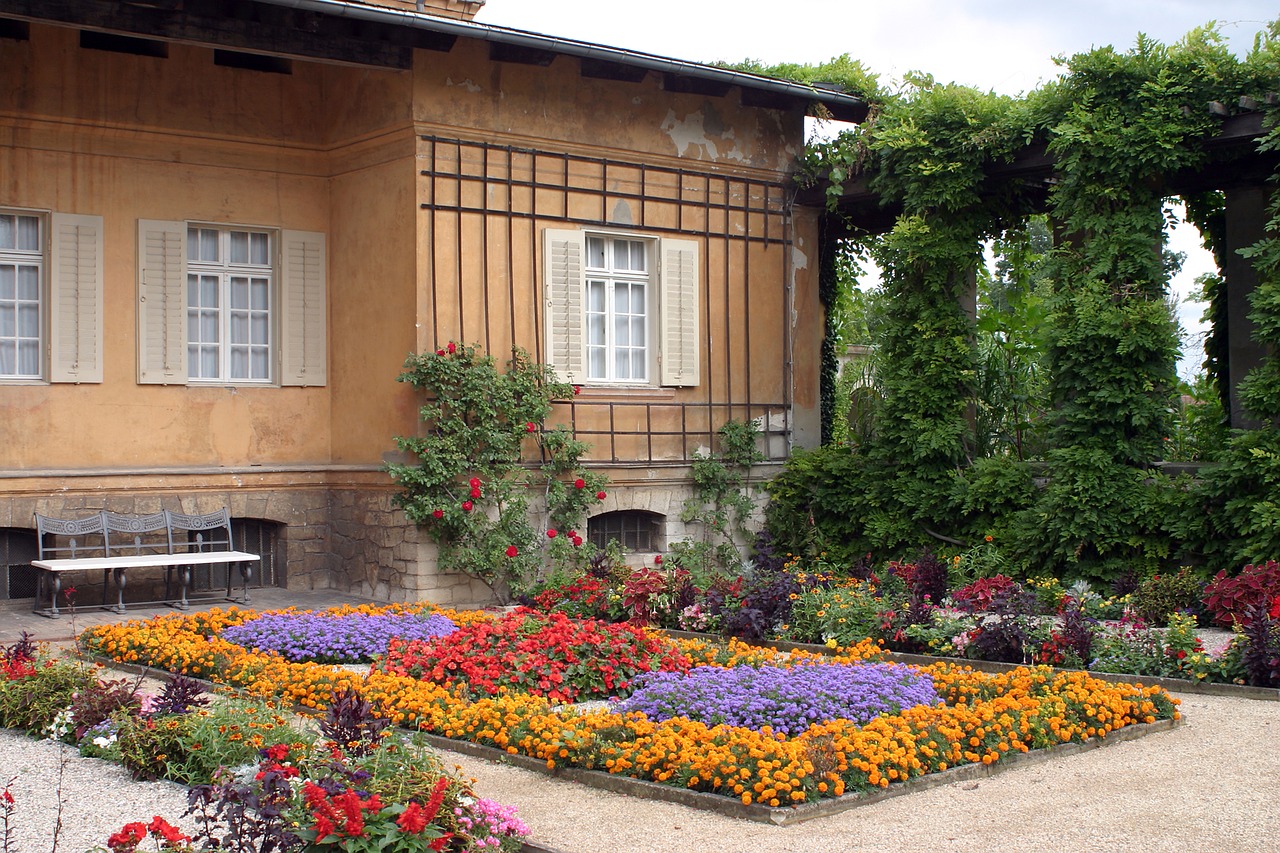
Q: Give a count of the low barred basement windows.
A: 3